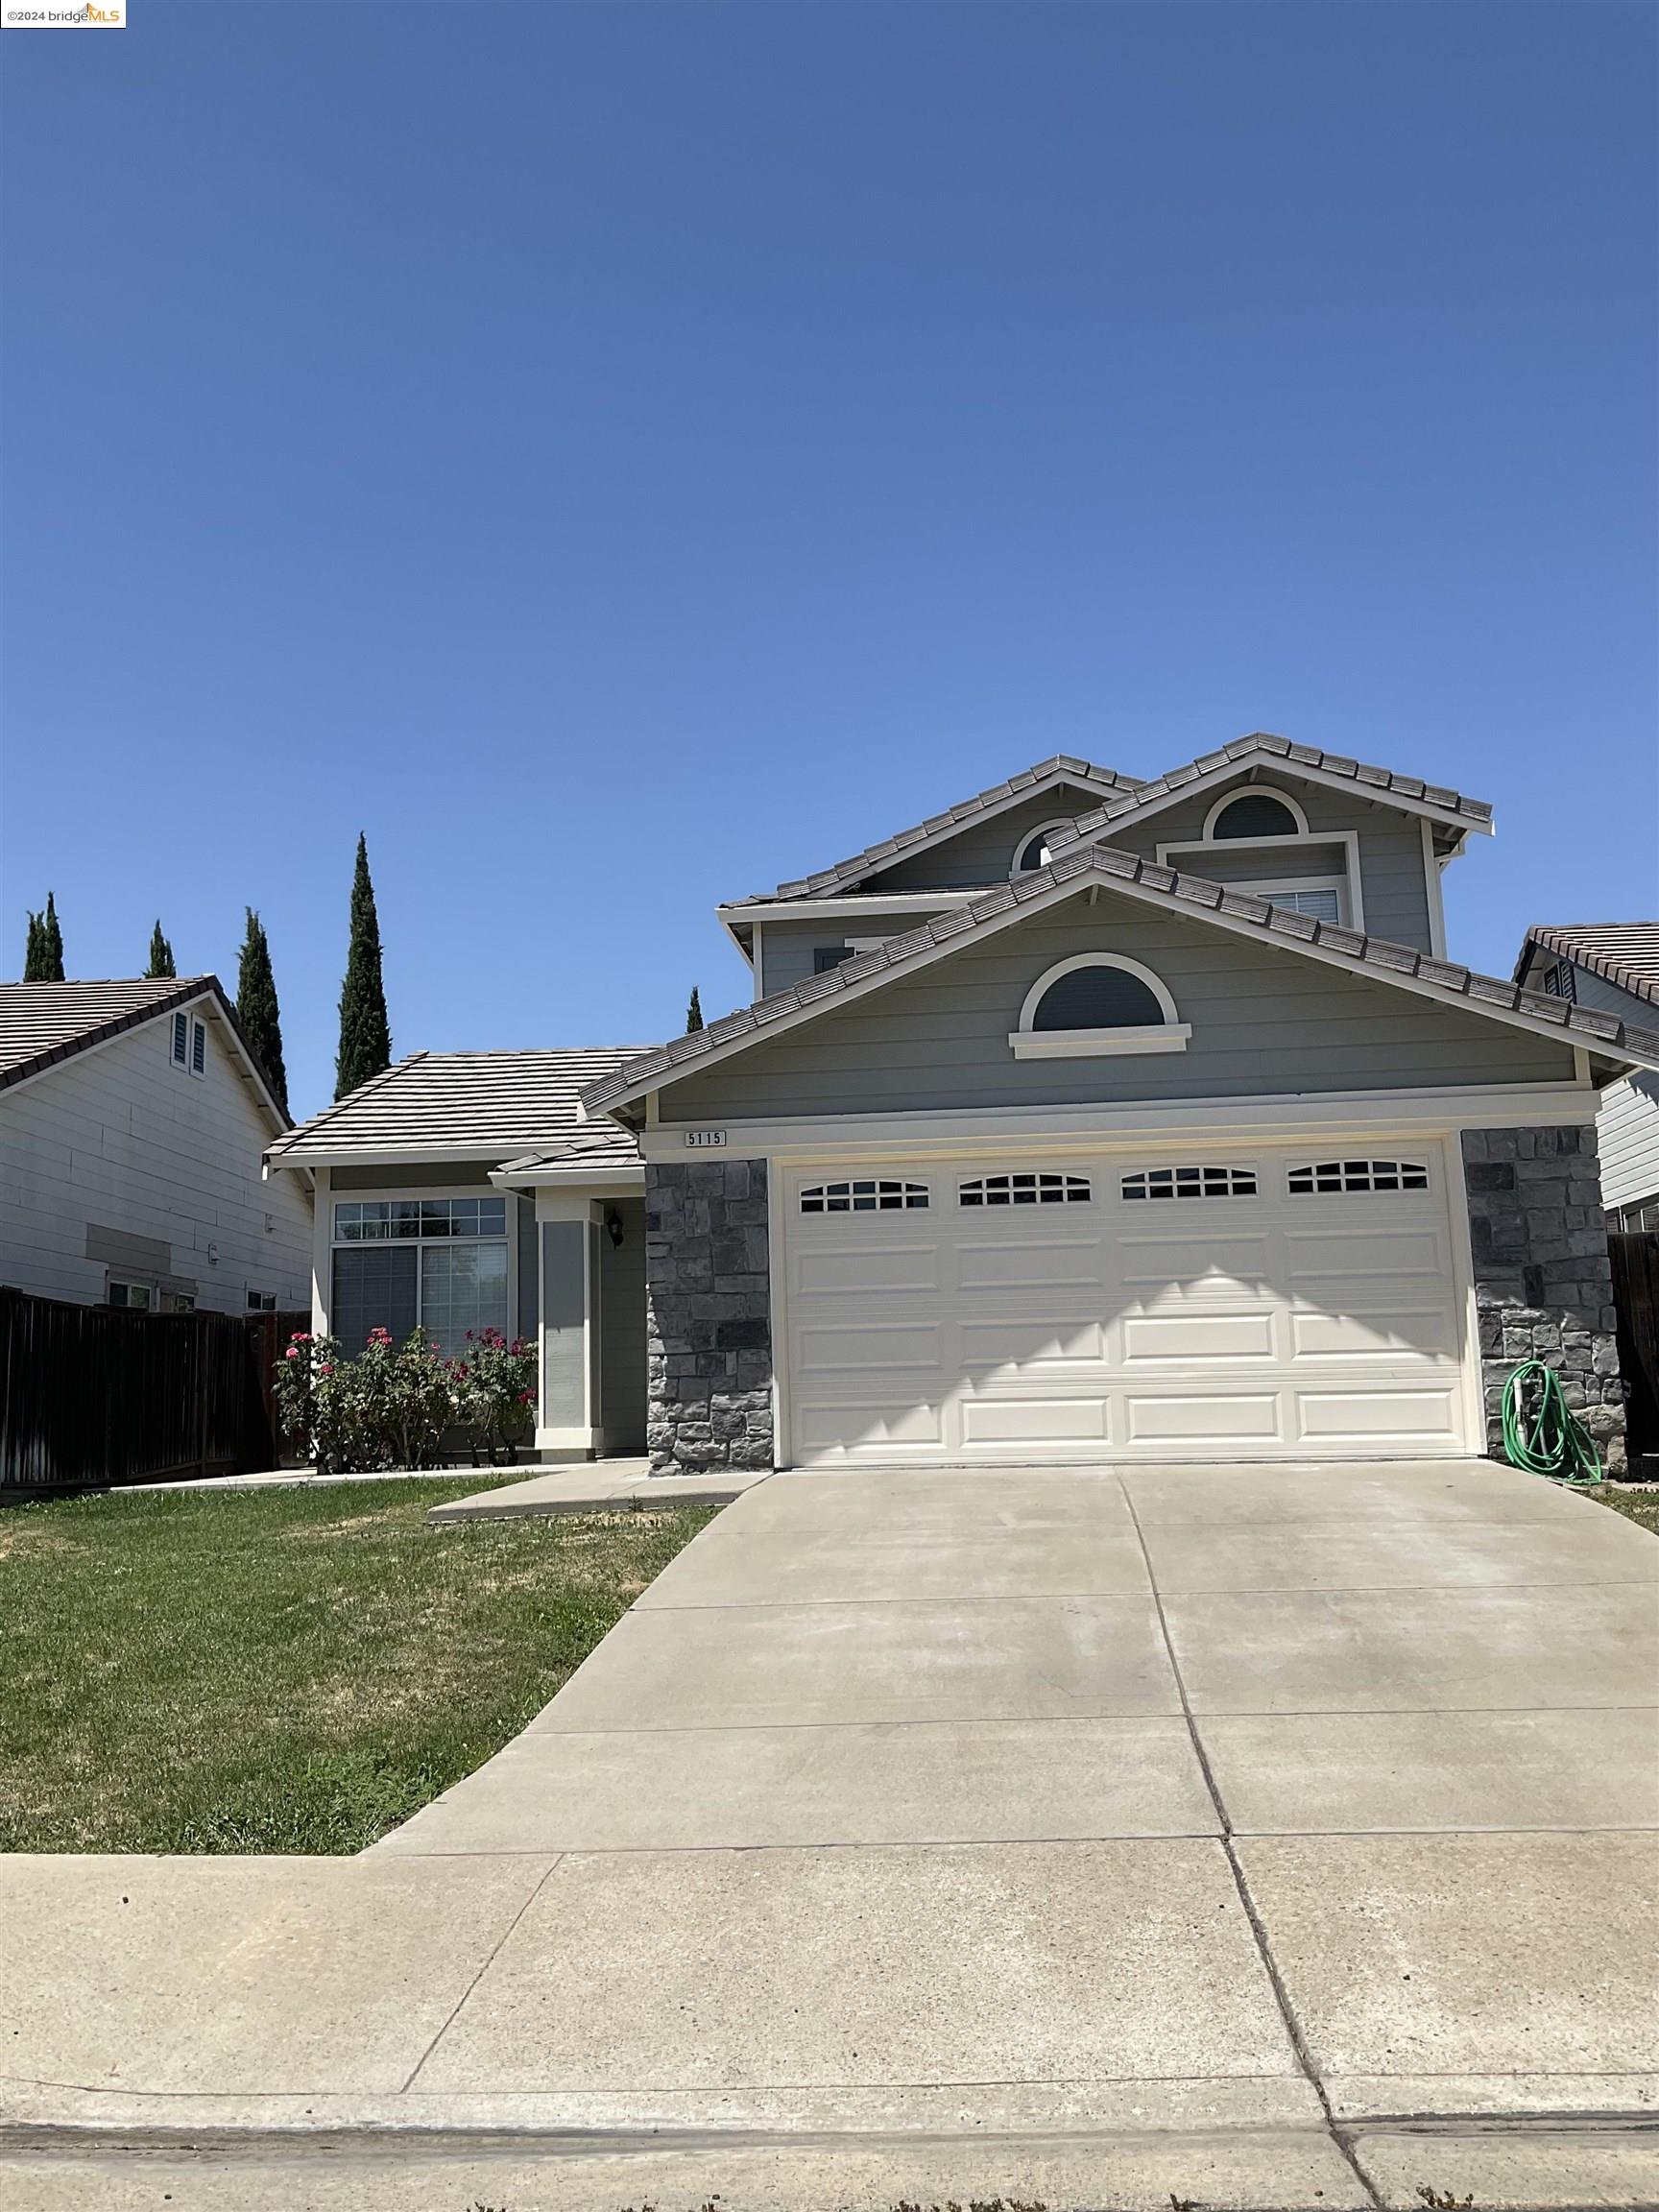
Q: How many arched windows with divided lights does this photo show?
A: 4